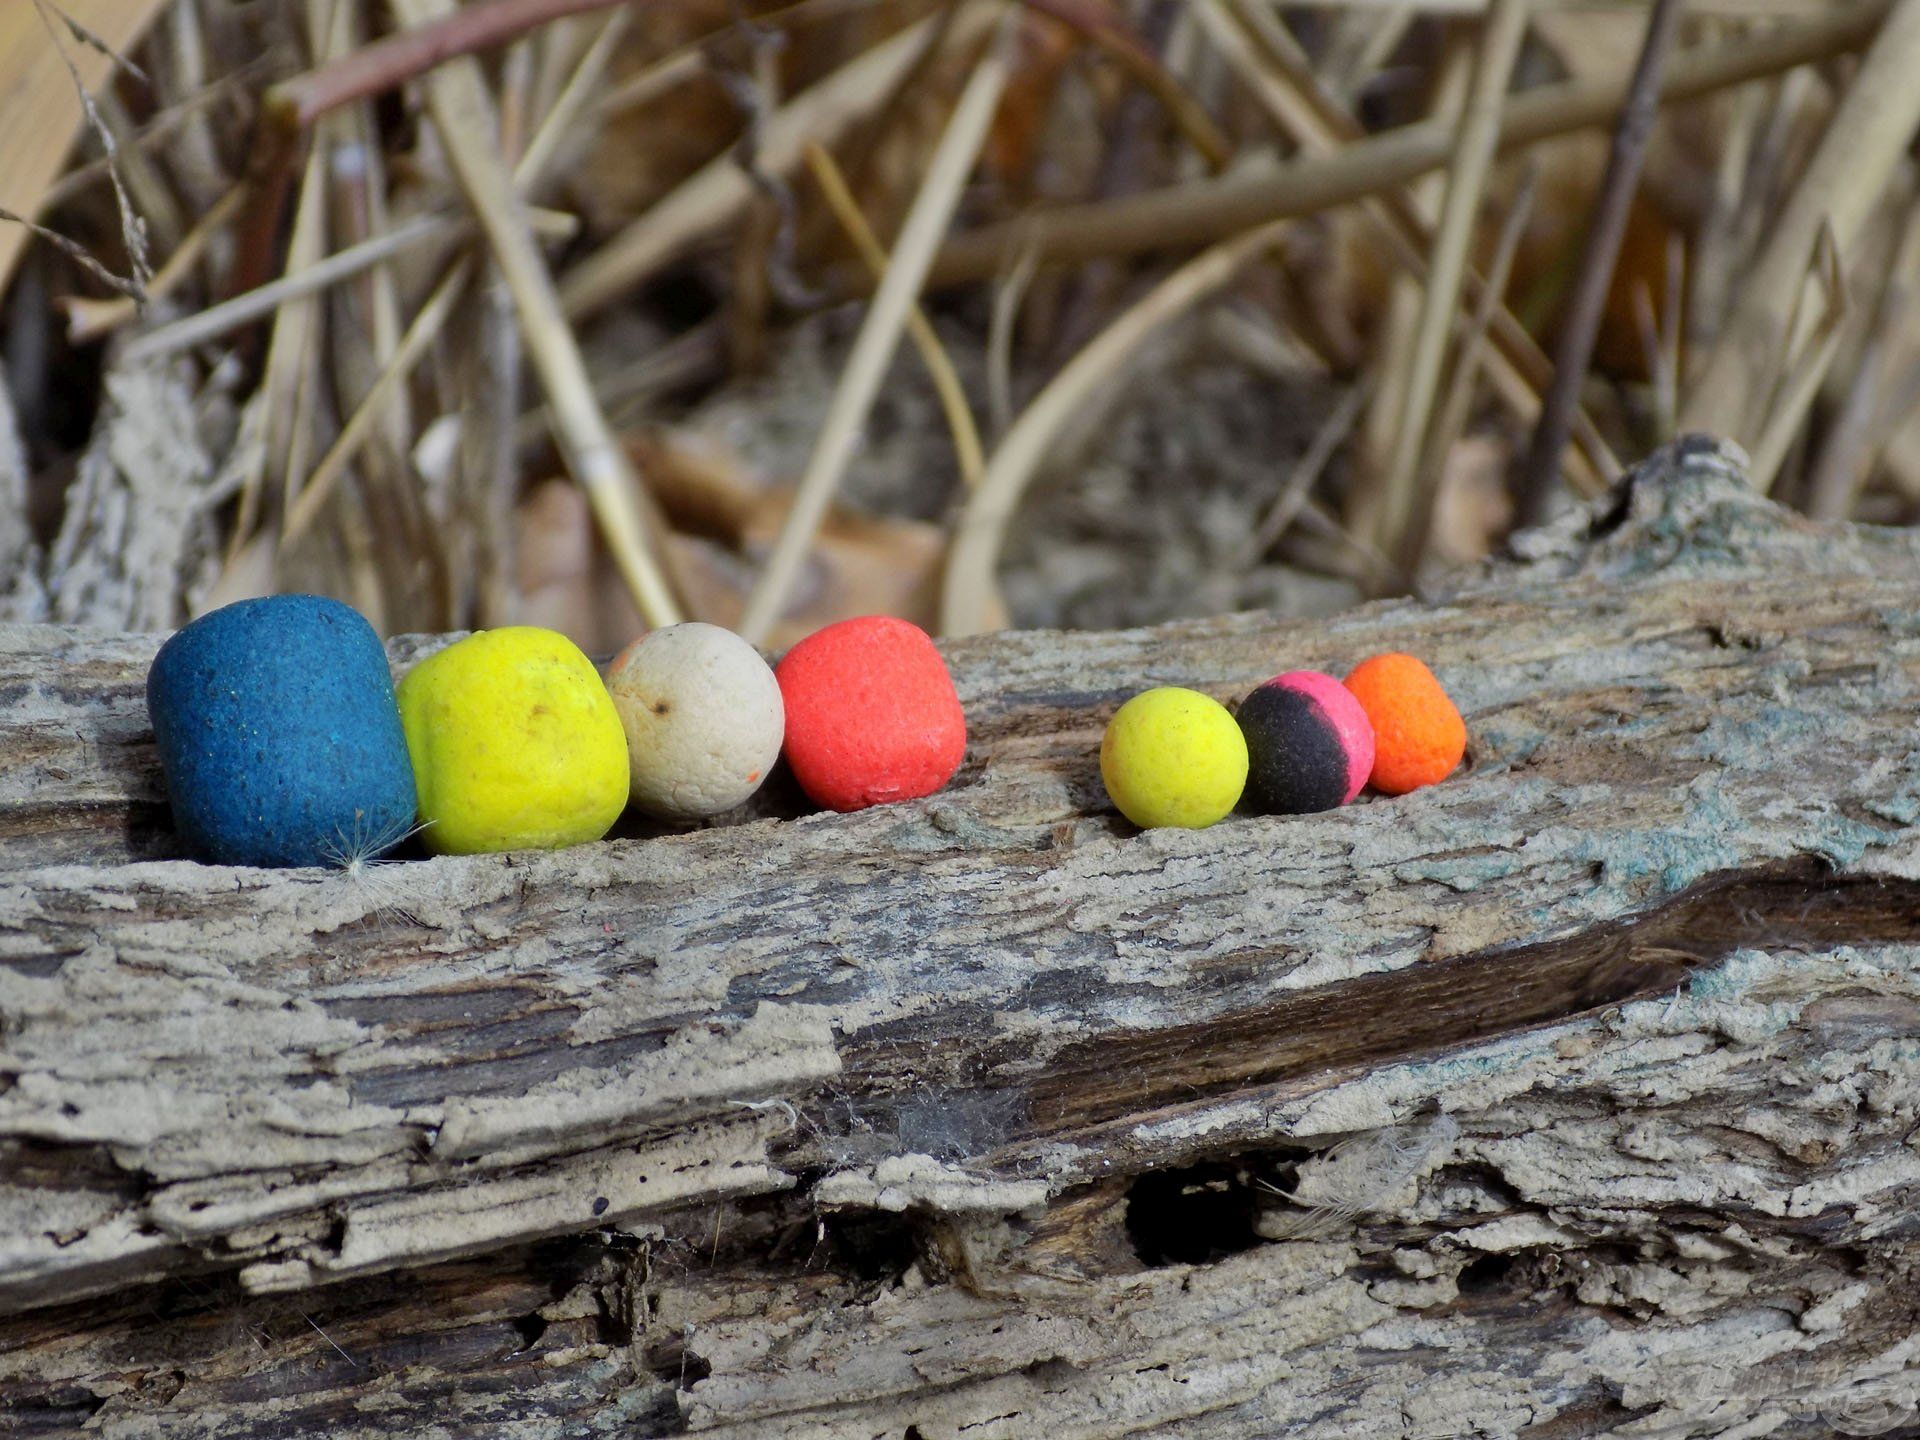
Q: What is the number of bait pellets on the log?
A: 7